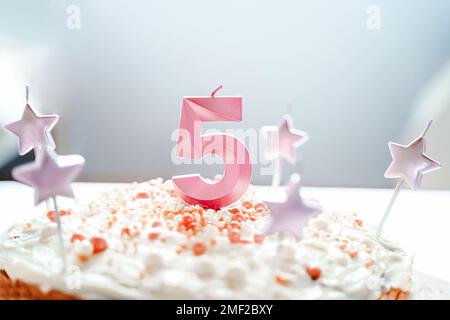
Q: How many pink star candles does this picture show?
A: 5